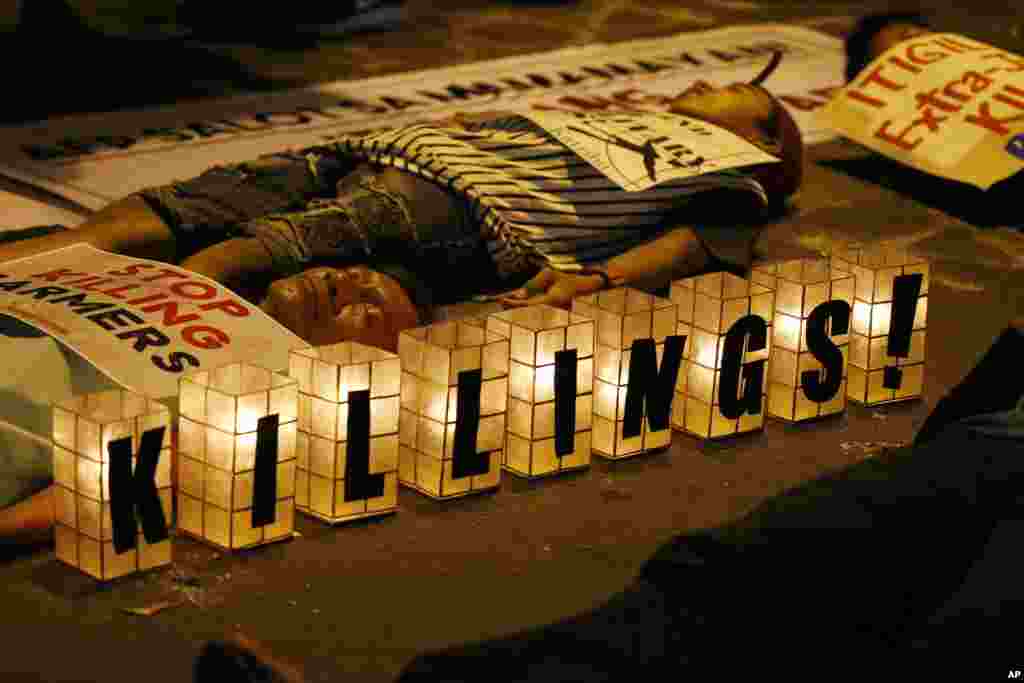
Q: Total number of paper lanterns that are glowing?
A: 9